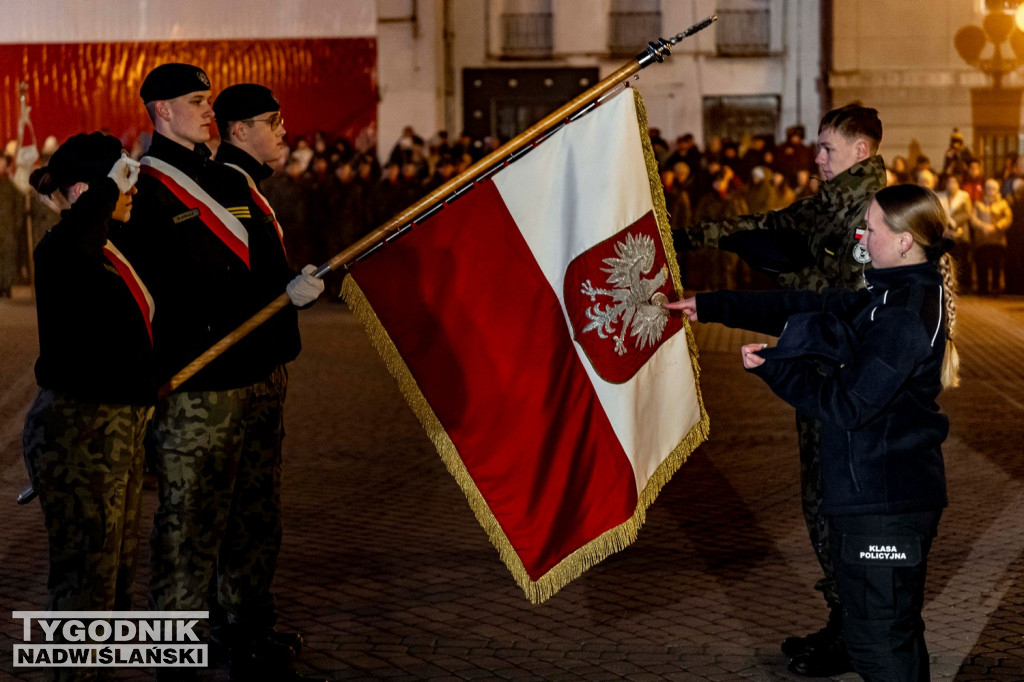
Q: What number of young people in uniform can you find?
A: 5